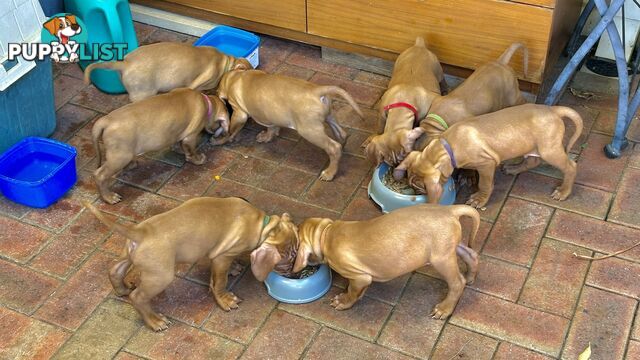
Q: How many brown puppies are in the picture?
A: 8